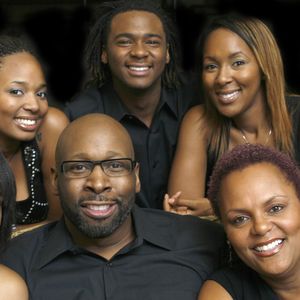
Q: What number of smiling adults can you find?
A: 5